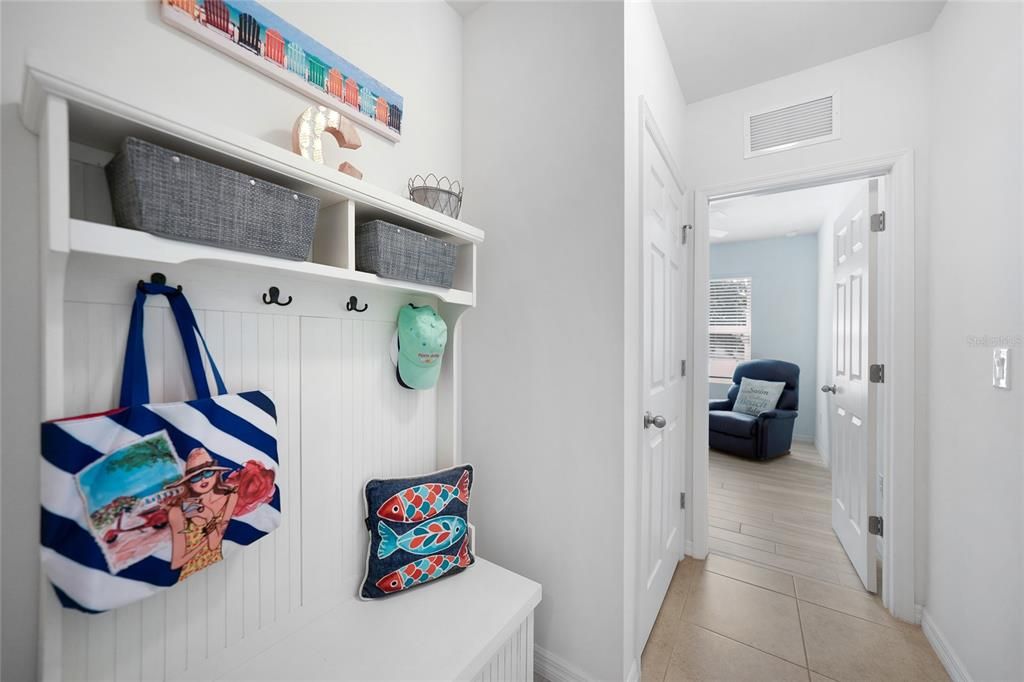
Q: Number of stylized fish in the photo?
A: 3